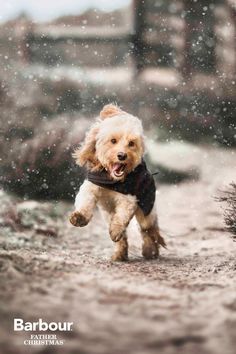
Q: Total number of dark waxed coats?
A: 1